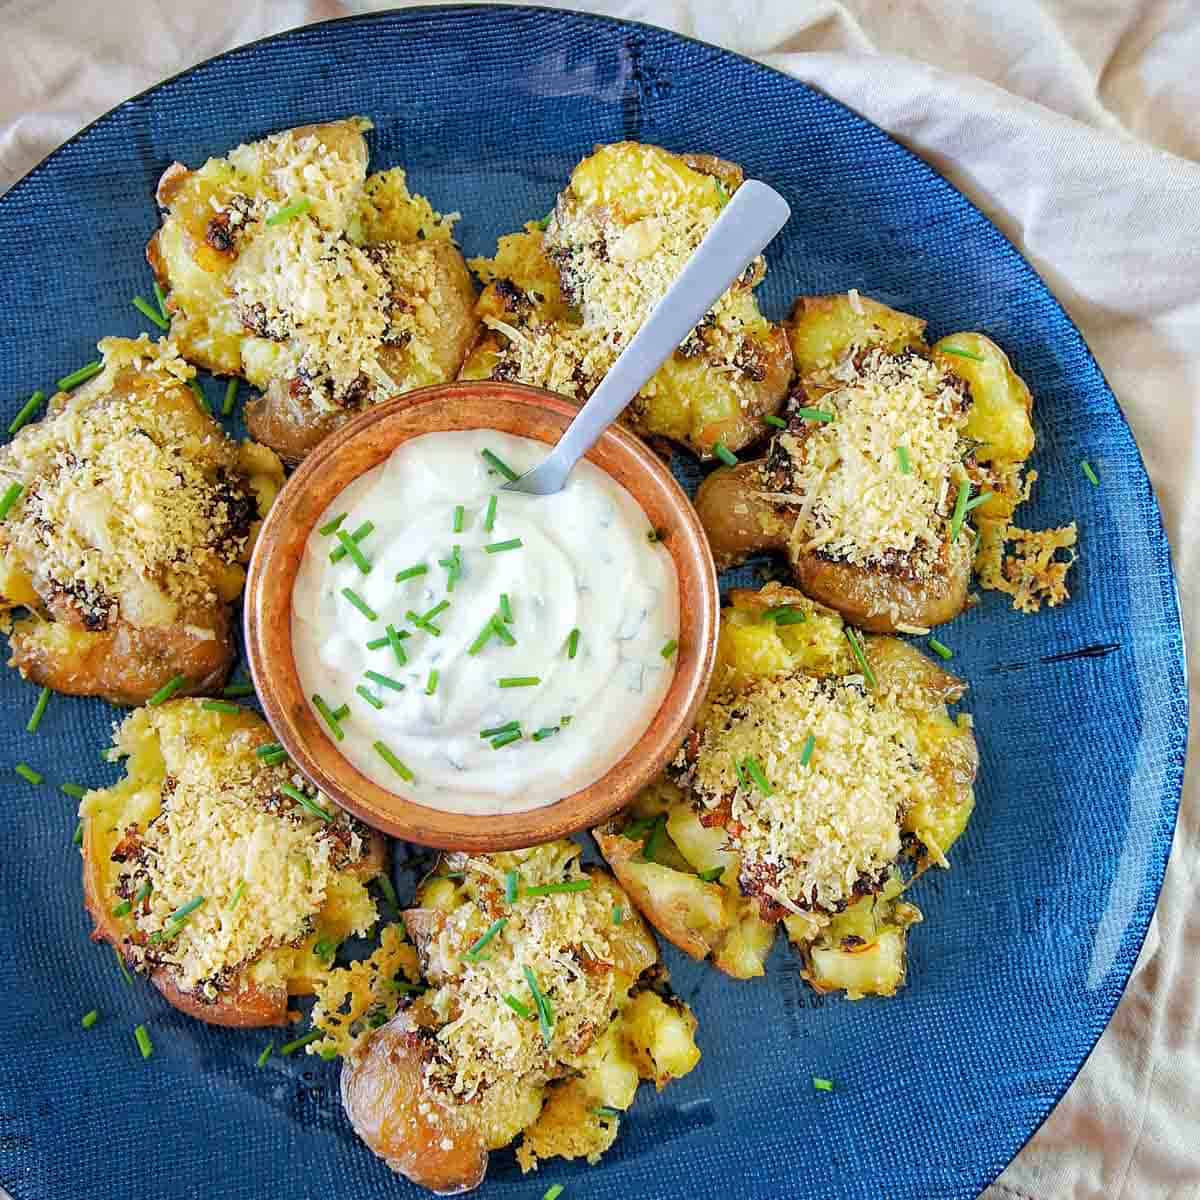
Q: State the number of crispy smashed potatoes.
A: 7